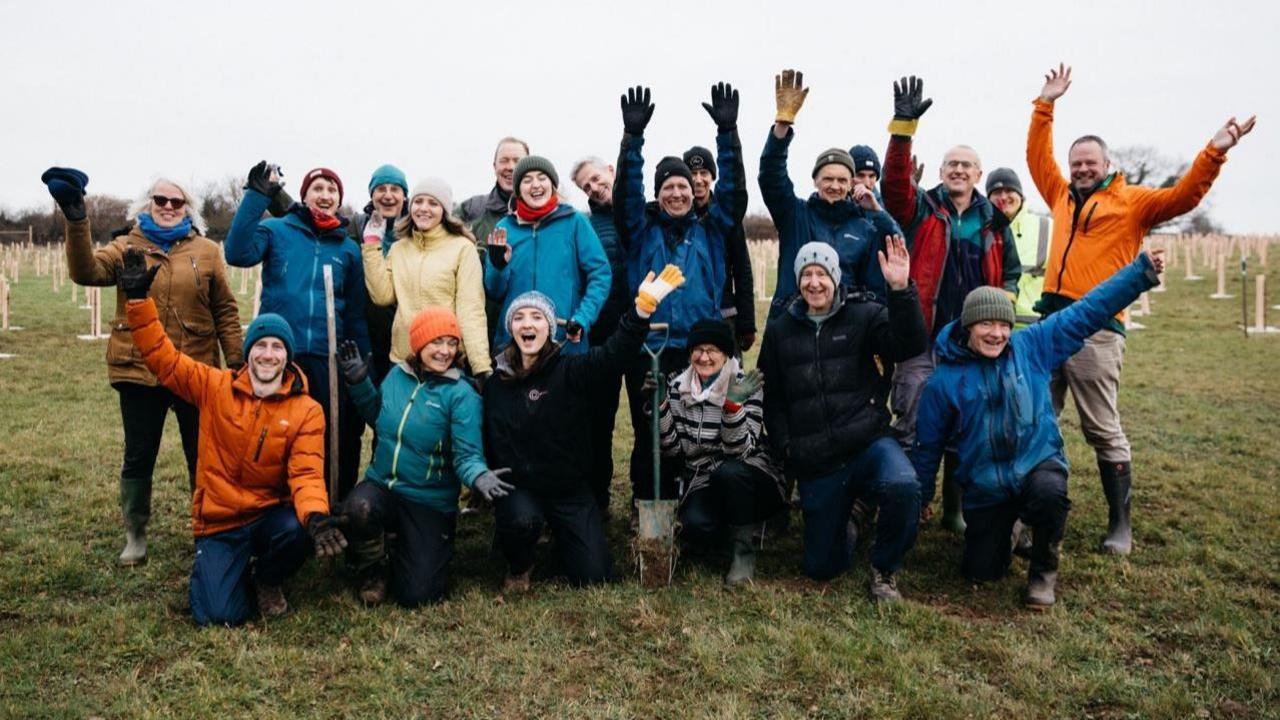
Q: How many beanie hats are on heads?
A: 15